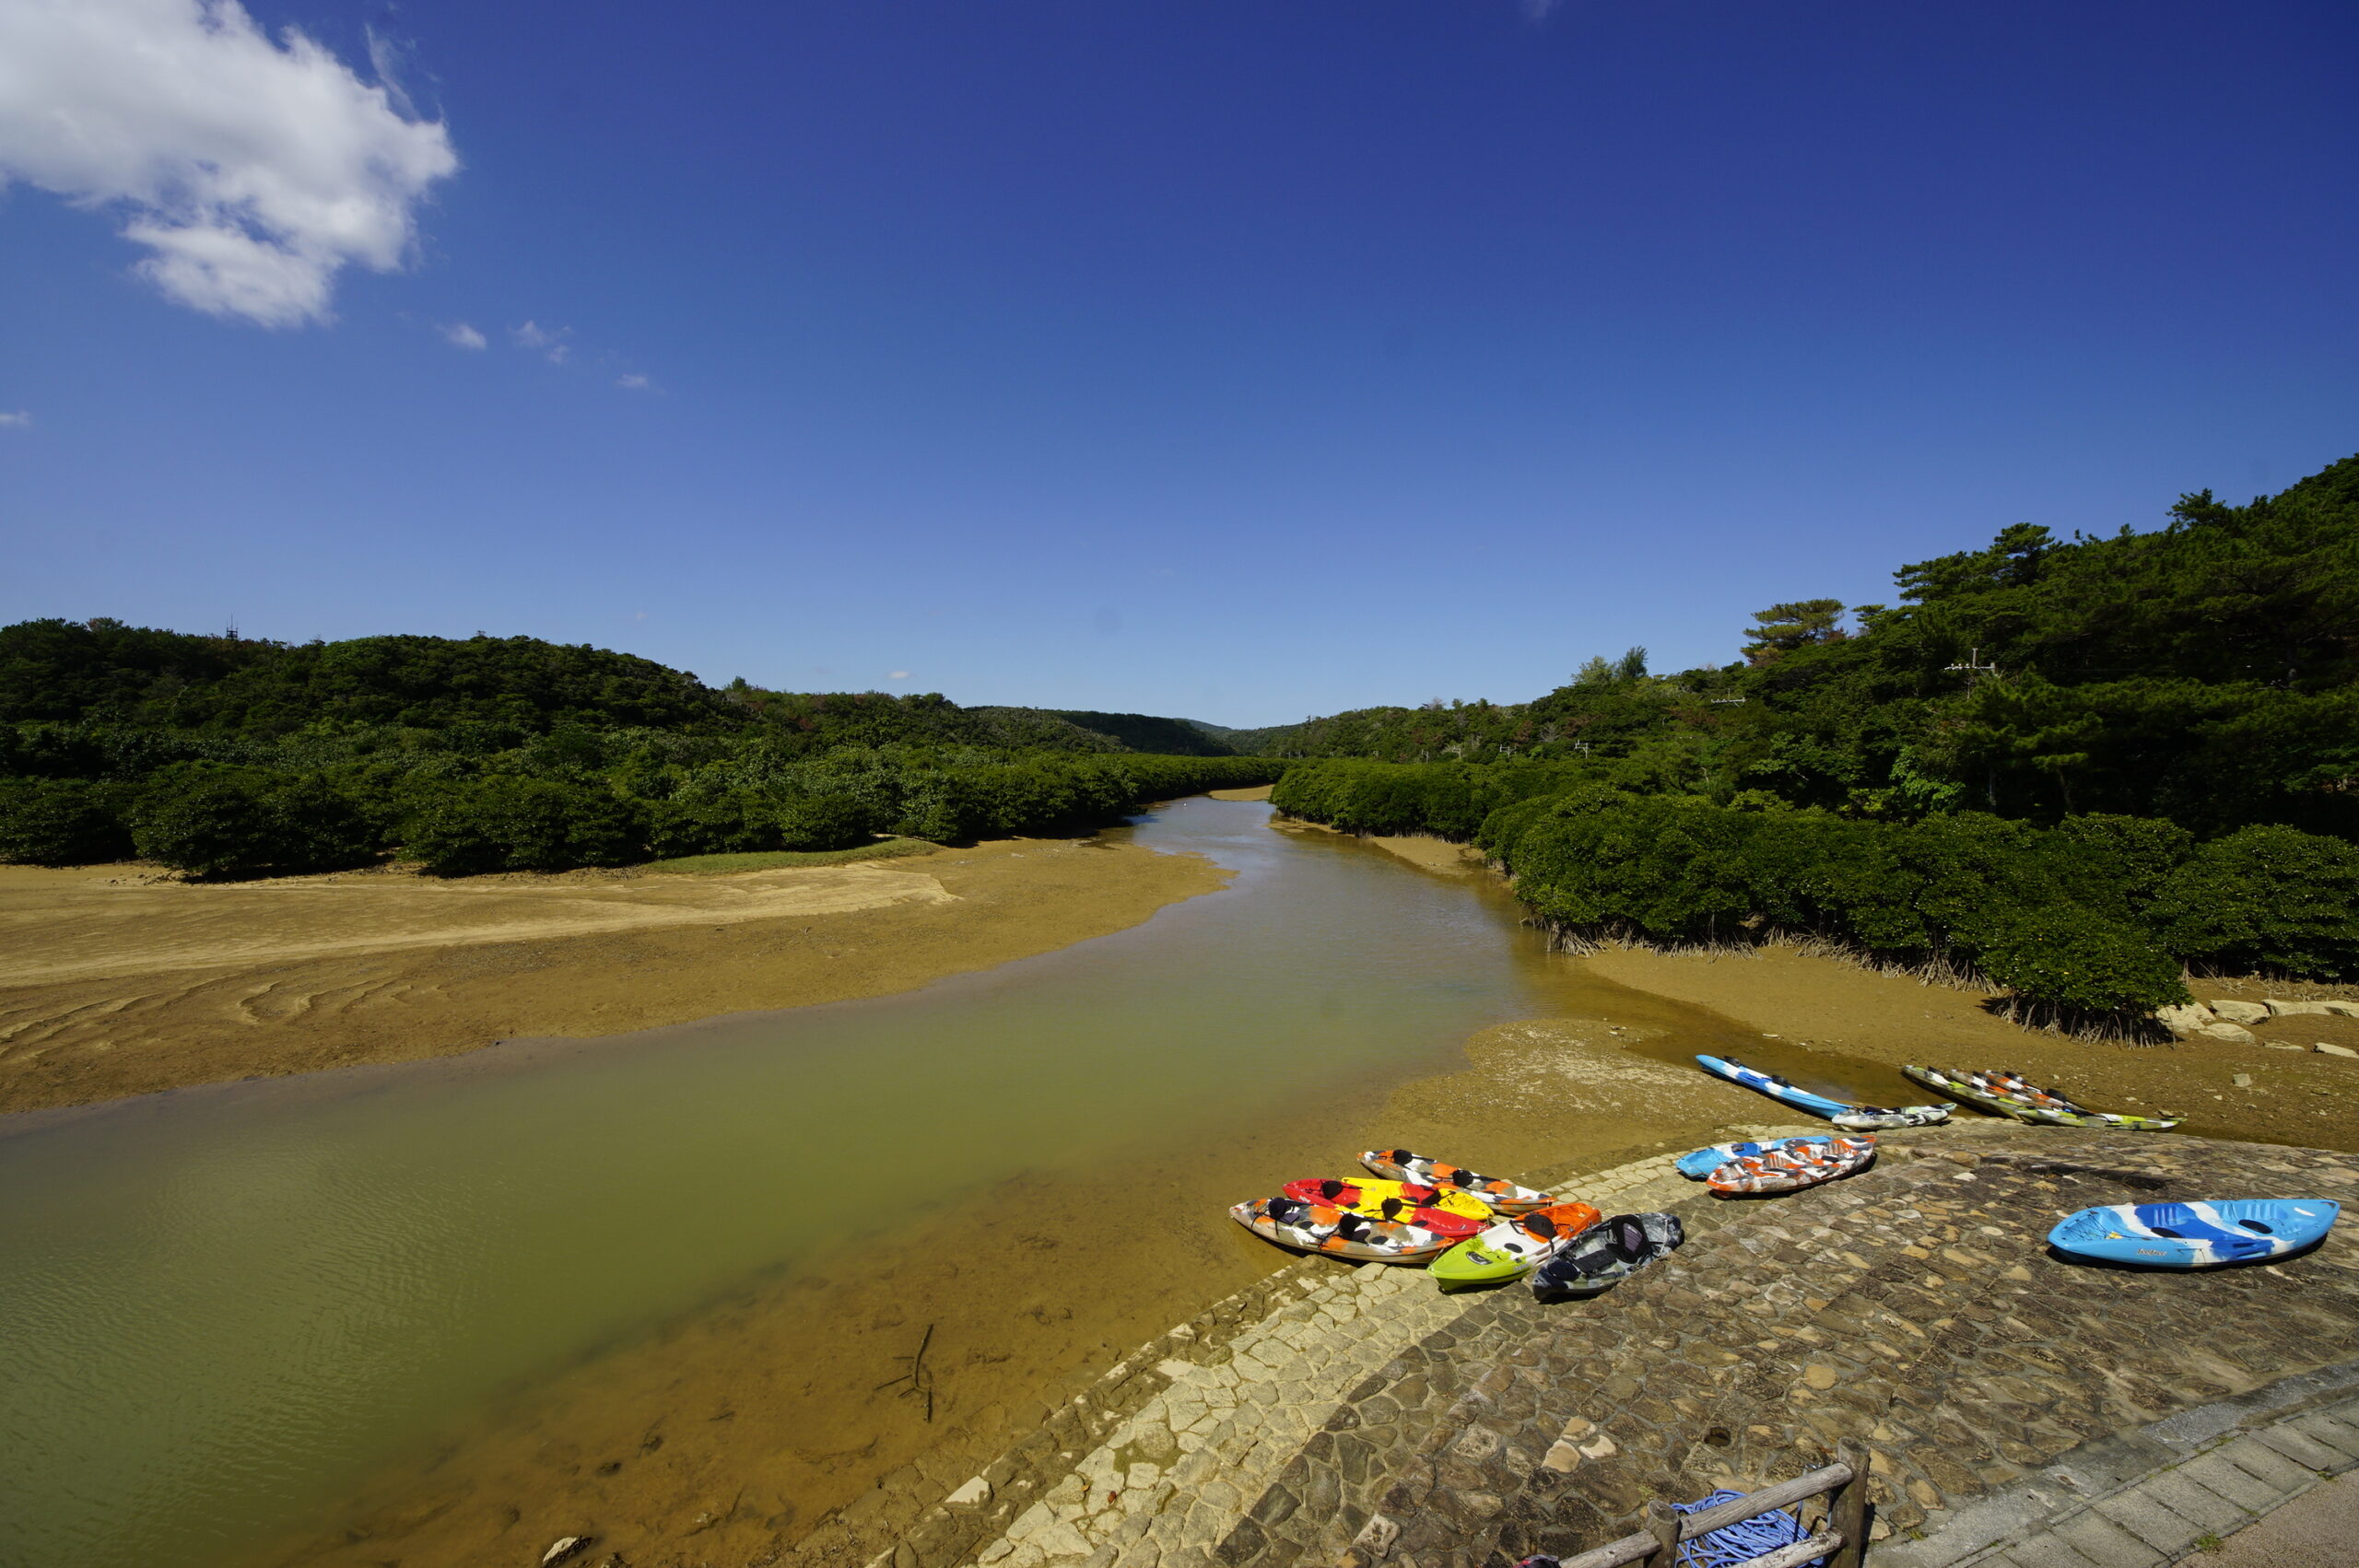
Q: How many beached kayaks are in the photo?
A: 15